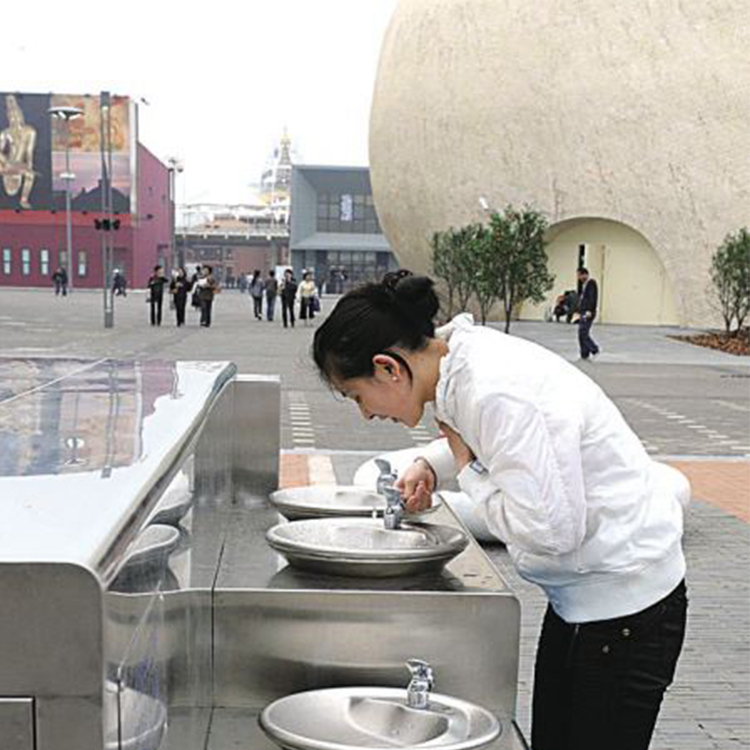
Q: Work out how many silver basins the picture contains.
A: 3